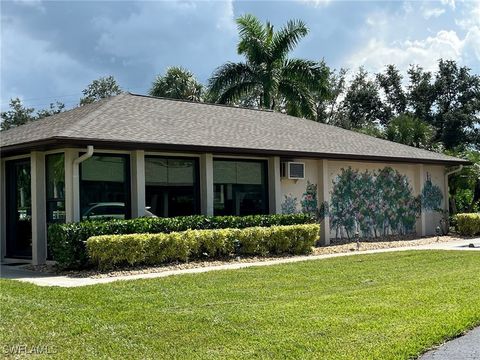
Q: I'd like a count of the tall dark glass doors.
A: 1